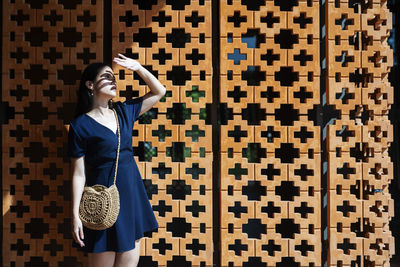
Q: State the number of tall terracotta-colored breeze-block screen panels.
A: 4